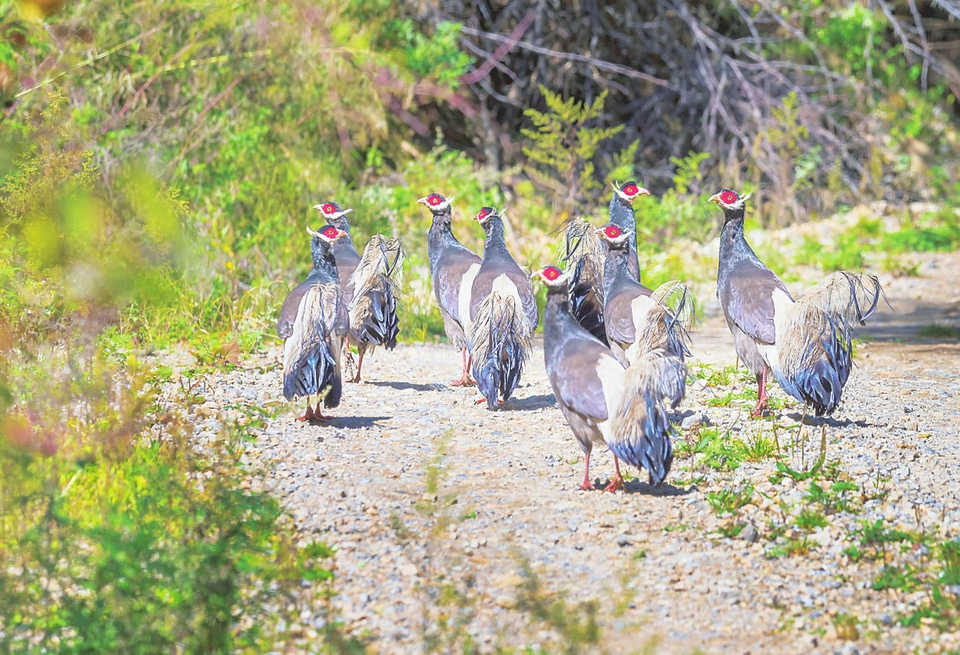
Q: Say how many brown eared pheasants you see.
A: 8